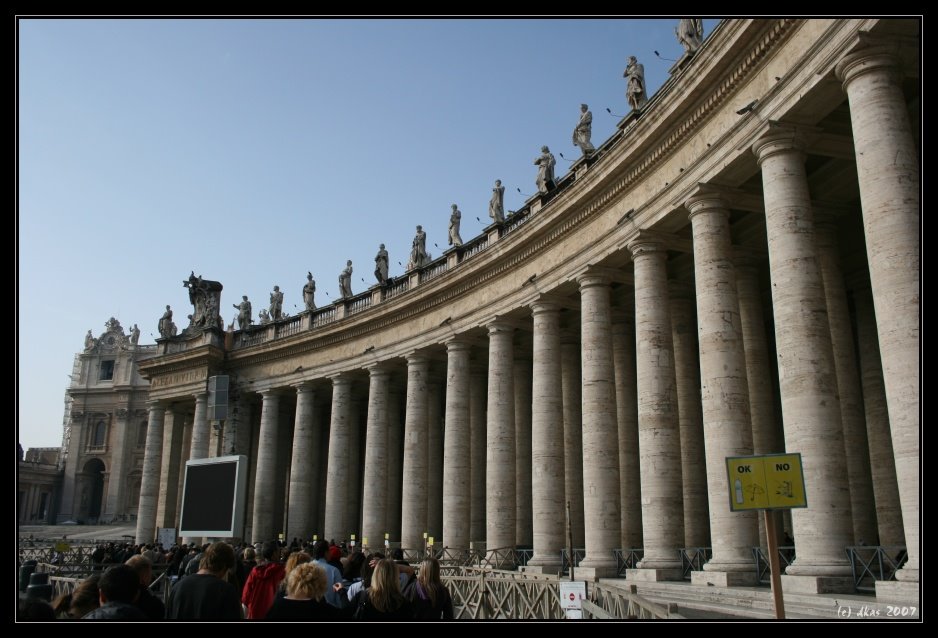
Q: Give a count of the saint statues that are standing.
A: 13